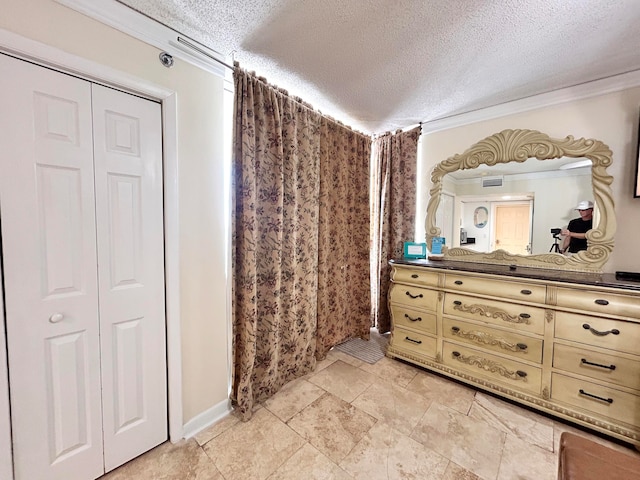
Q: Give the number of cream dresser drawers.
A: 12